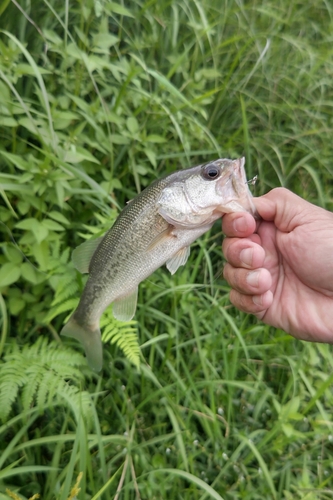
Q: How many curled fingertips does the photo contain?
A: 4